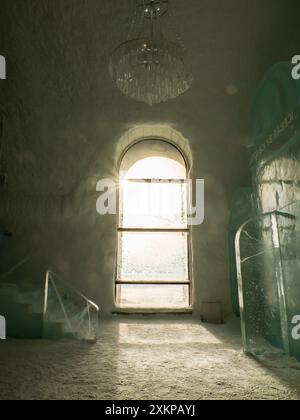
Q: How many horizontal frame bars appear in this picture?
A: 3